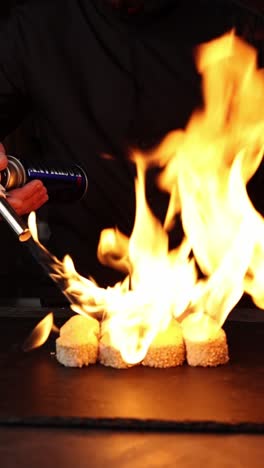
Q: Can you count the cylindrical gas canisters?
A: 1